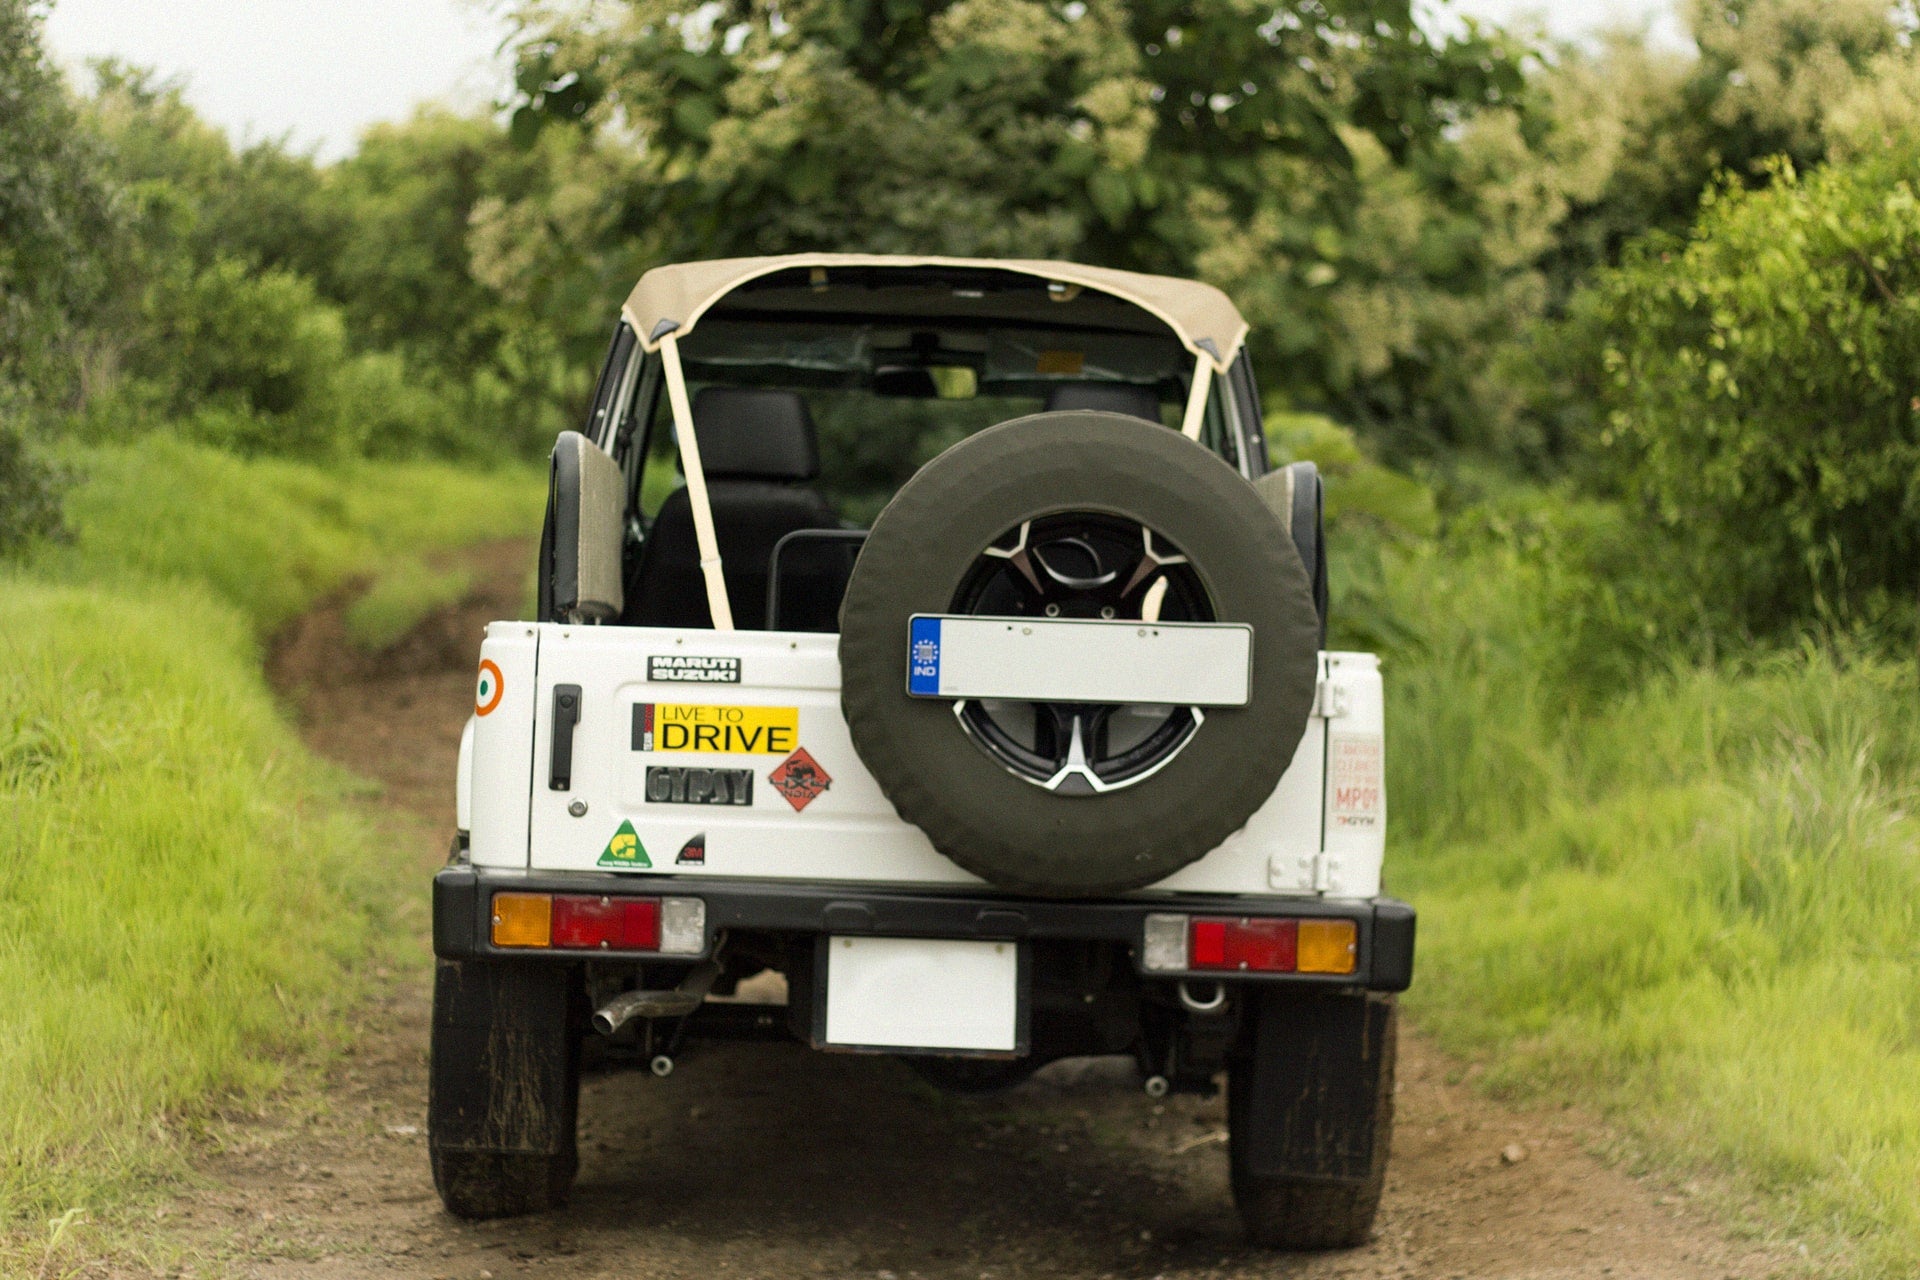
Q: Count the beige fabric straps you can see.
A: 2